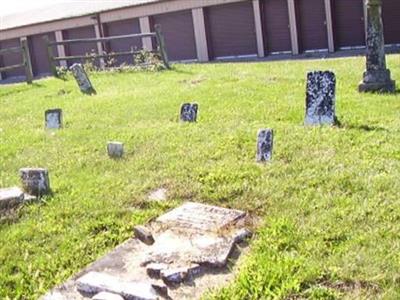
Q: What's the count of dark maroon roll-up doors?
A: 10